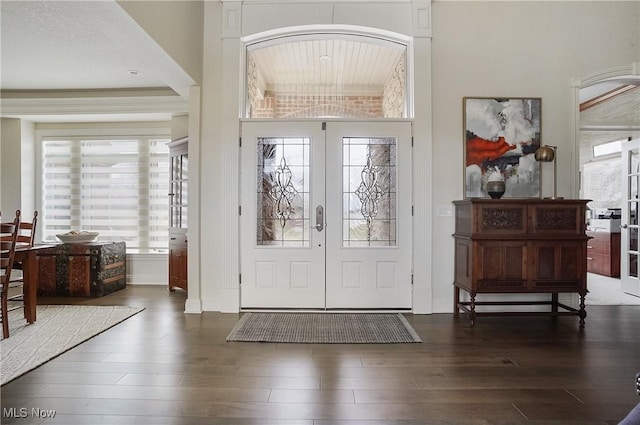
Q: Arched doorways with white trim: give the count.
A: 2